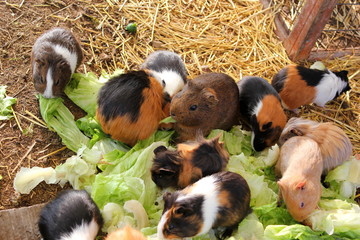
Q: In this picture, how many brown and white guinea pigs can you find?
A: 1